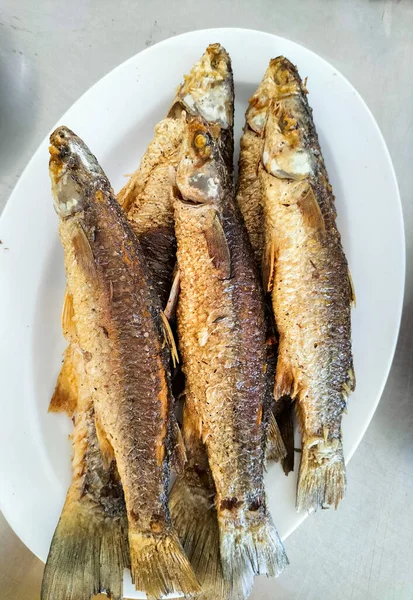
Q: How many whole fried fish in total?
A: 5